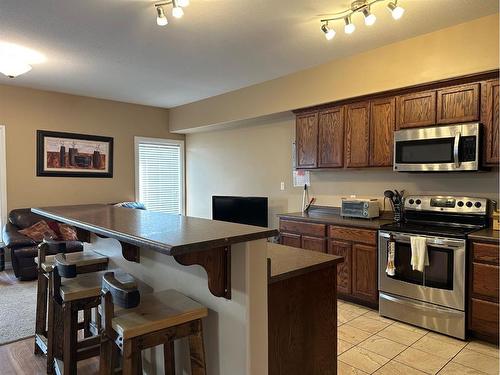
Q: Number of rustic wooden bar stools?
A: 3